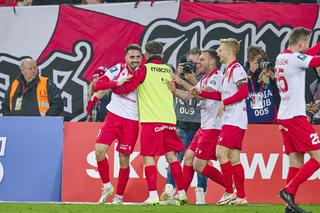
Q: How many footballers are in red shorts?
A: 5